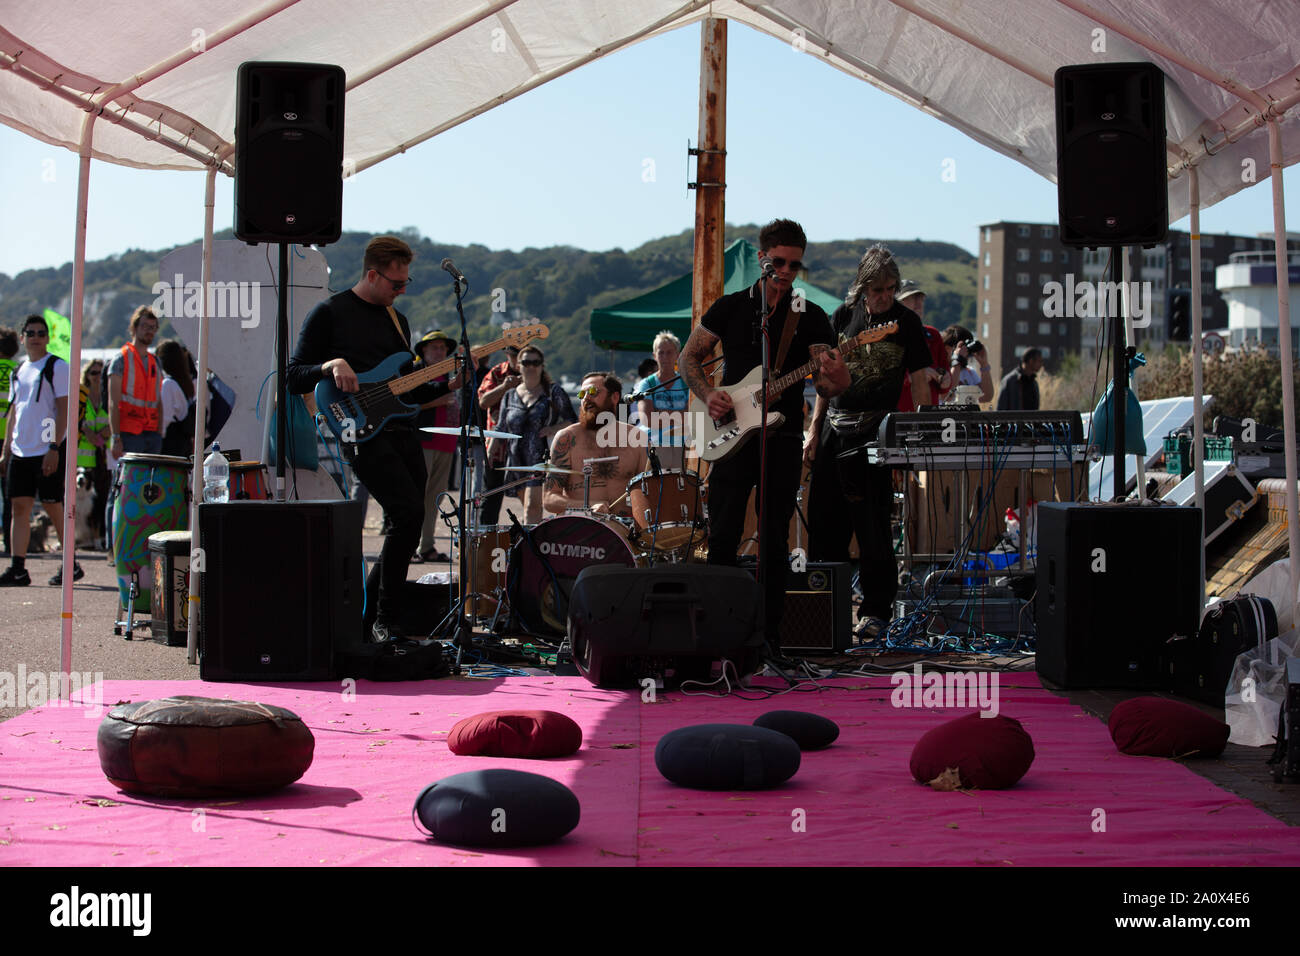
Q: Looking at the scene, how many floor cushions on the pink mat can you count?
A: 7